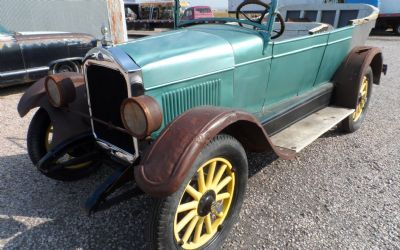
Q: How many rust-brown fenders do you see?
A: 3